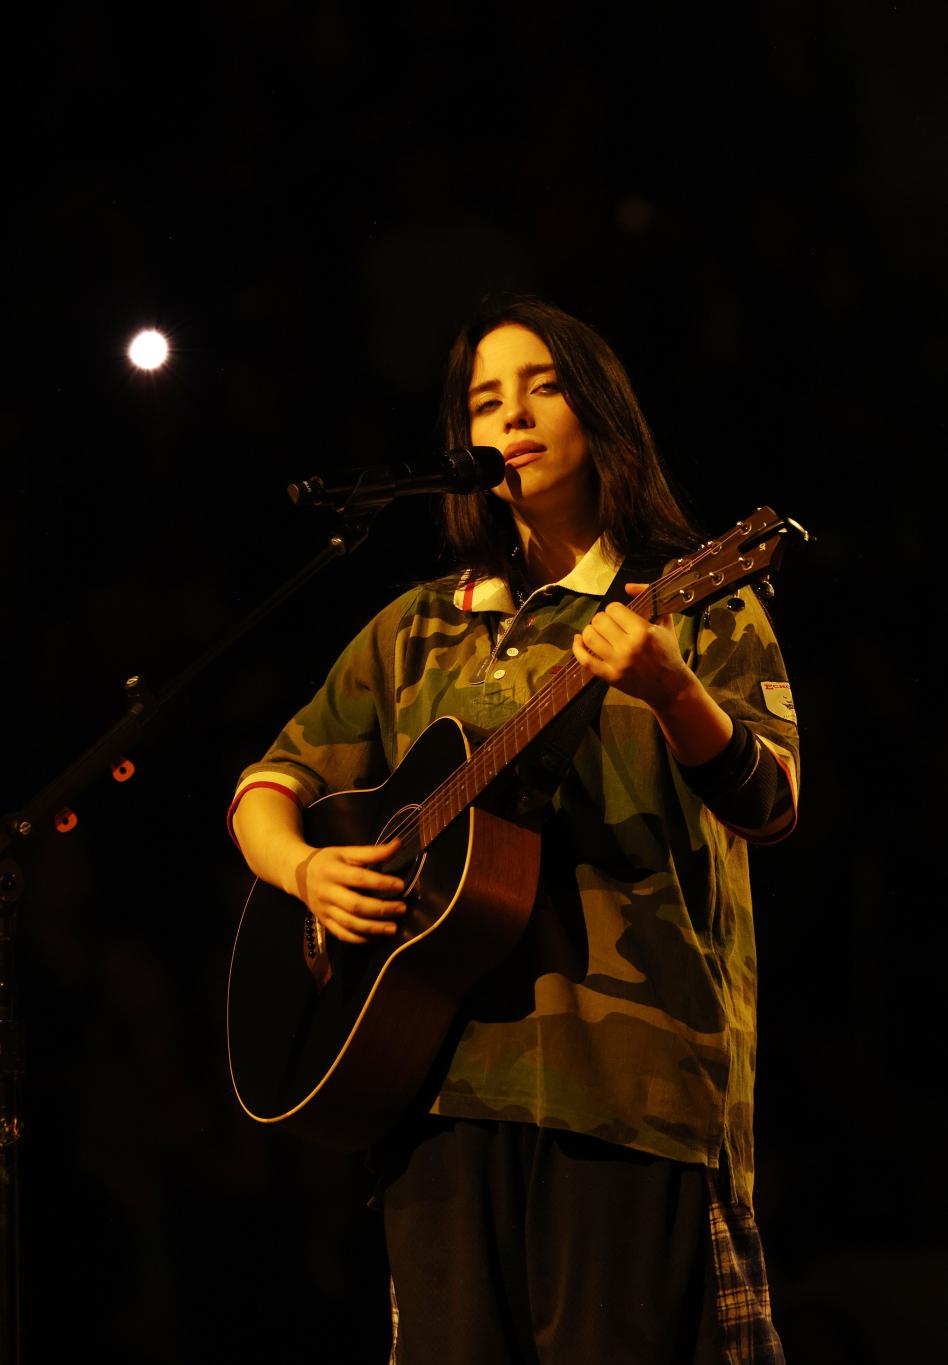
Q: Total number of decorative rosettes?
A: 1